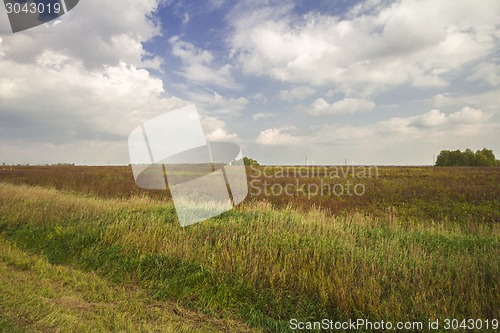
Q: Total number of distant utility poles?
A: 3